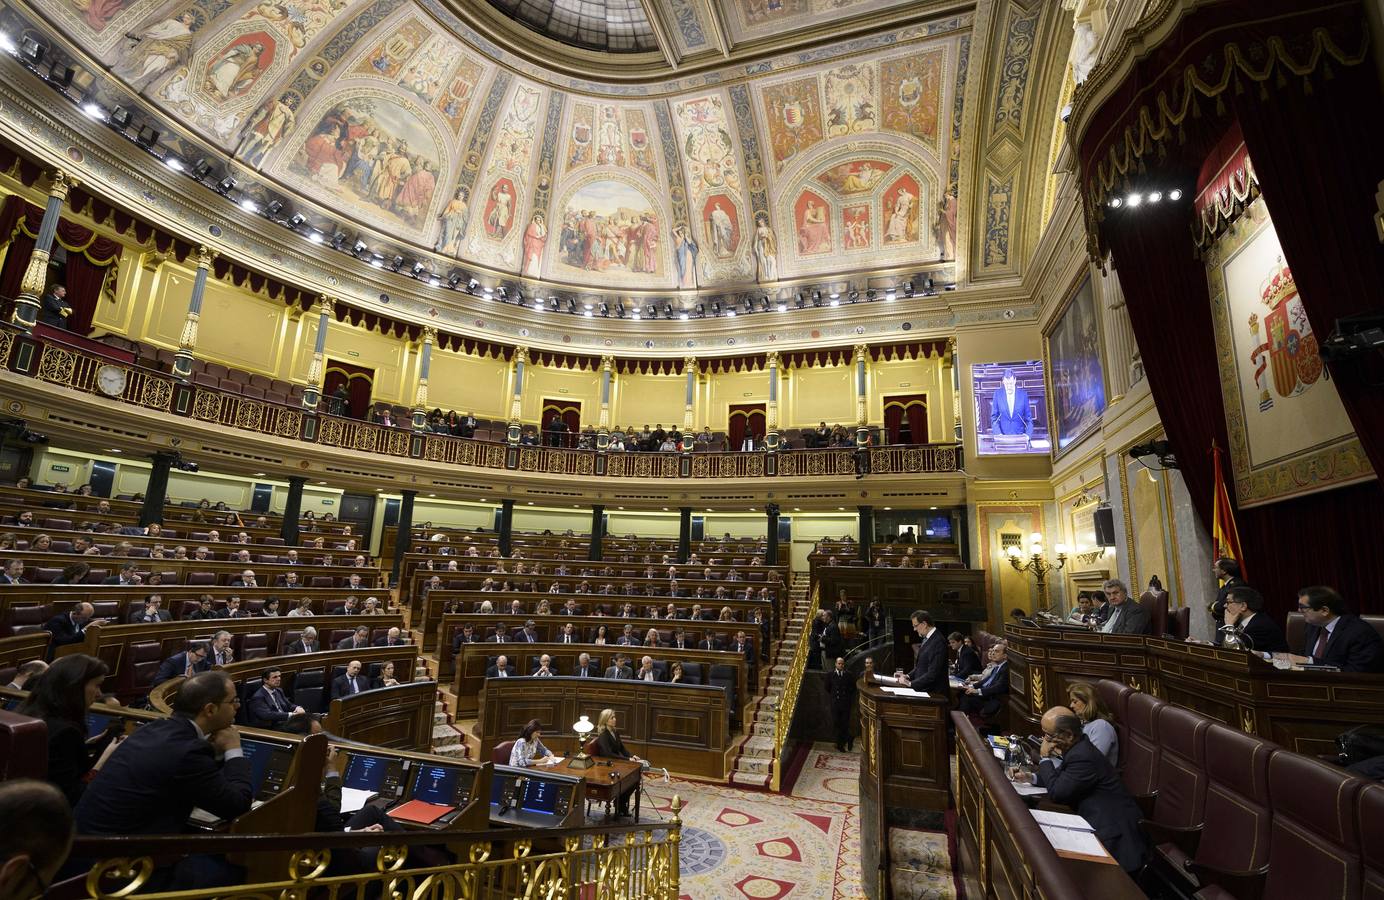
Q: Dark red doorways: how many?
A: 5